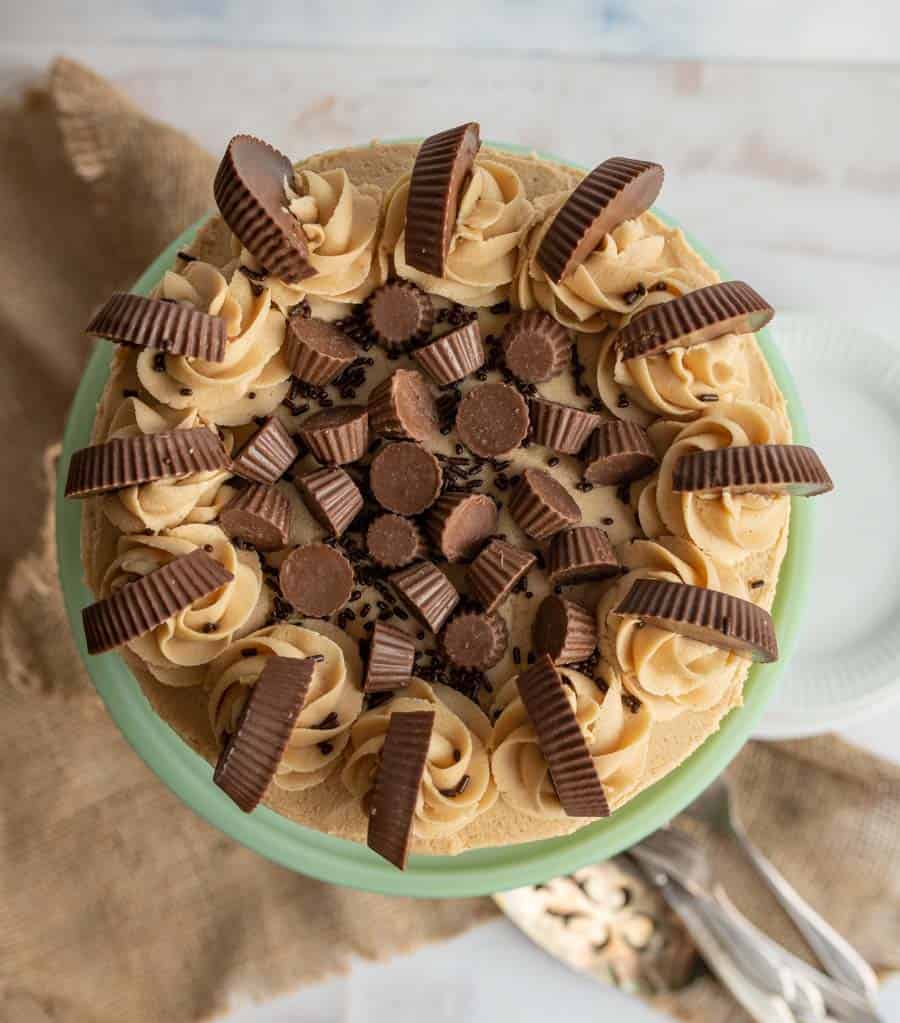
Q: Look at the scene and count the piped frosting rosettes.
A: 12